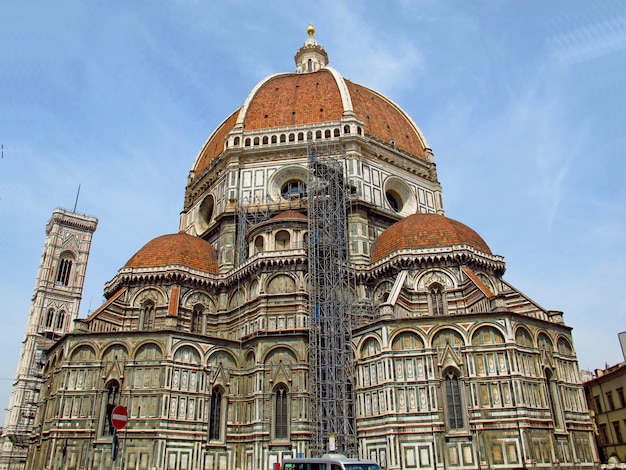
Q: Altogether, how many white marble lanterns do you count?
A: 1